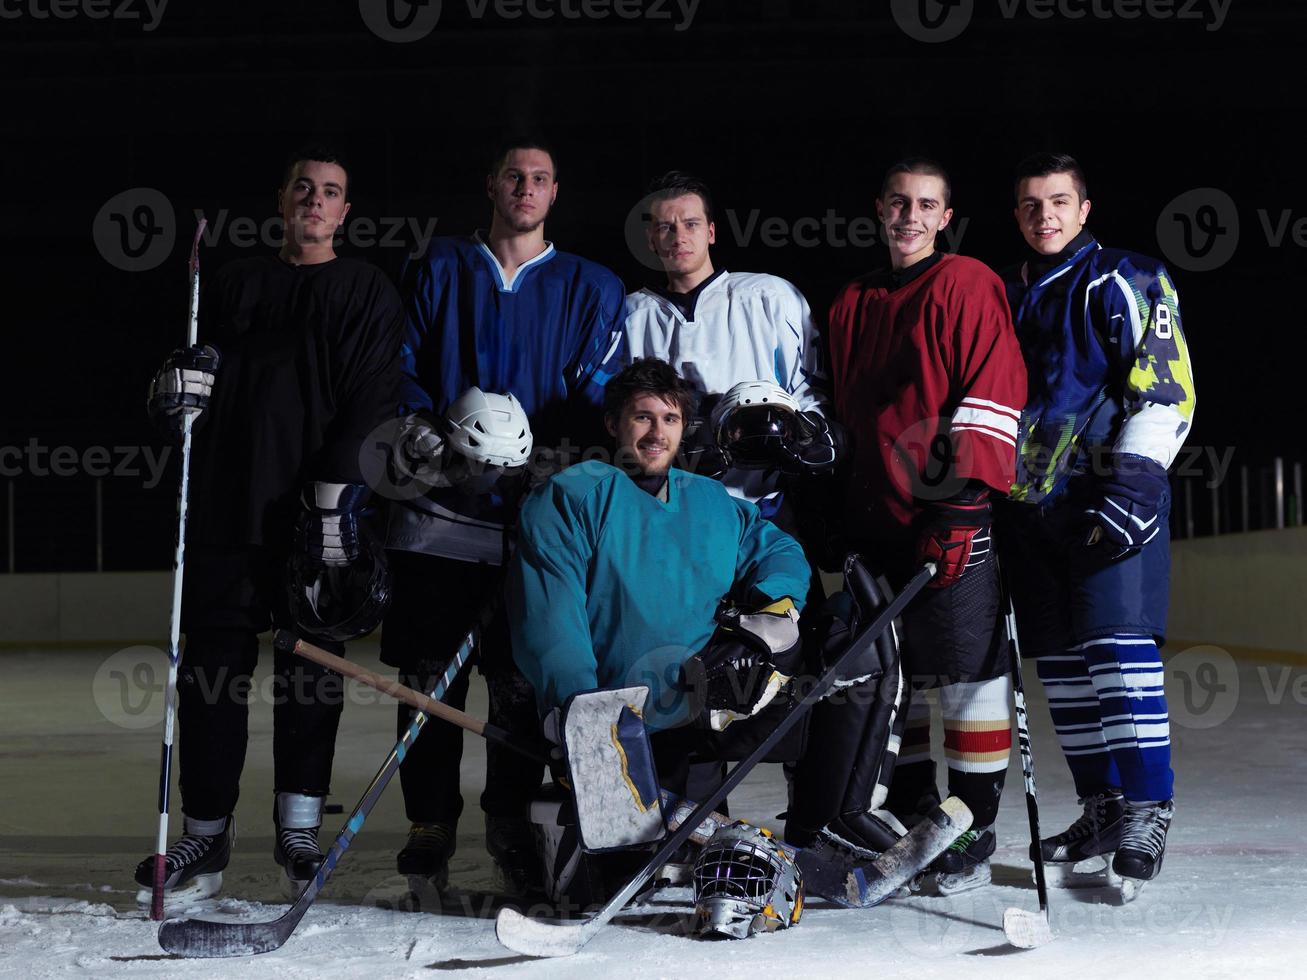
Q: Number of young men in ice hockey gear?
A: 6